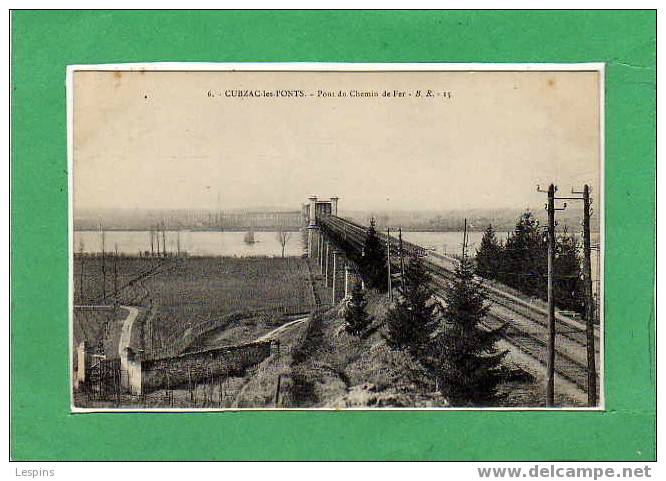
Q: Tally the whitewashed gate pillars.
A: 2